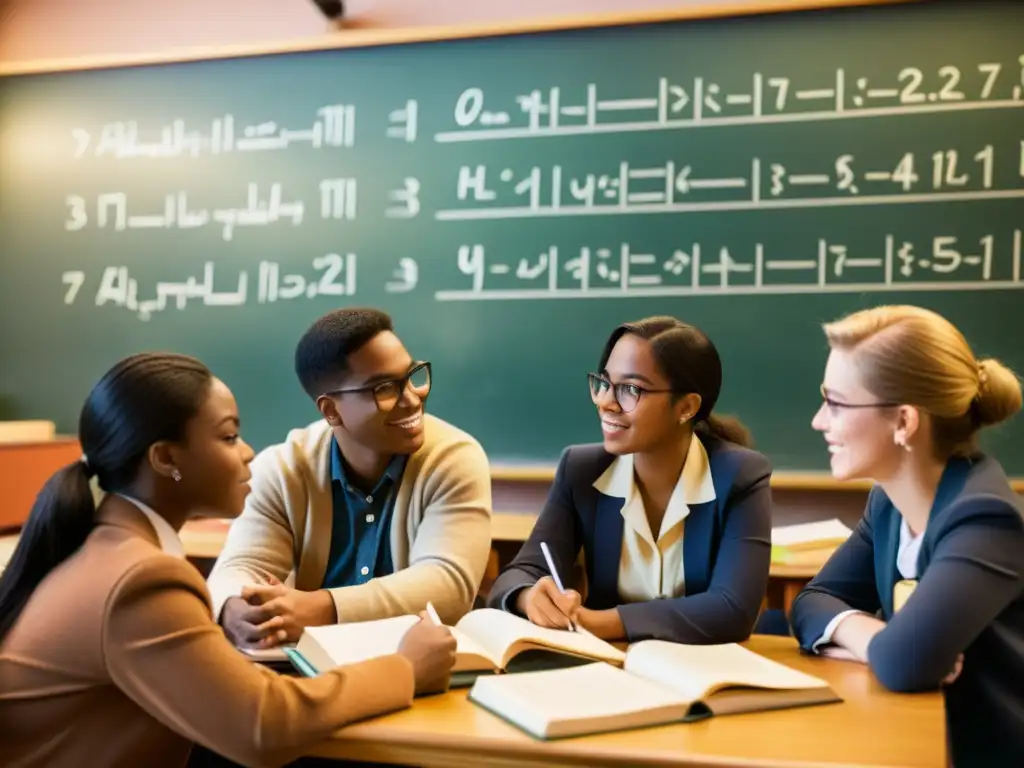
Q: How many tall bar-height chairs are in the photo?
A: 0